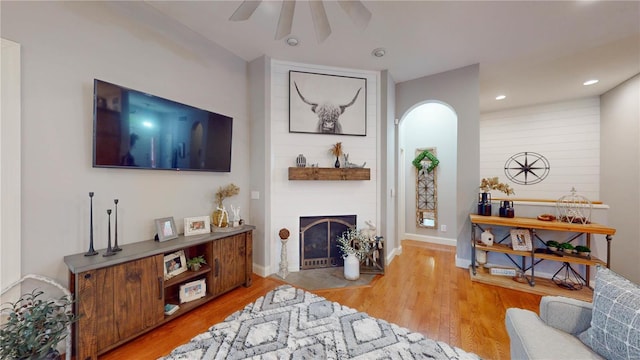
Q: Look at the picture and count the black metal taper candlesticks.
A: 3